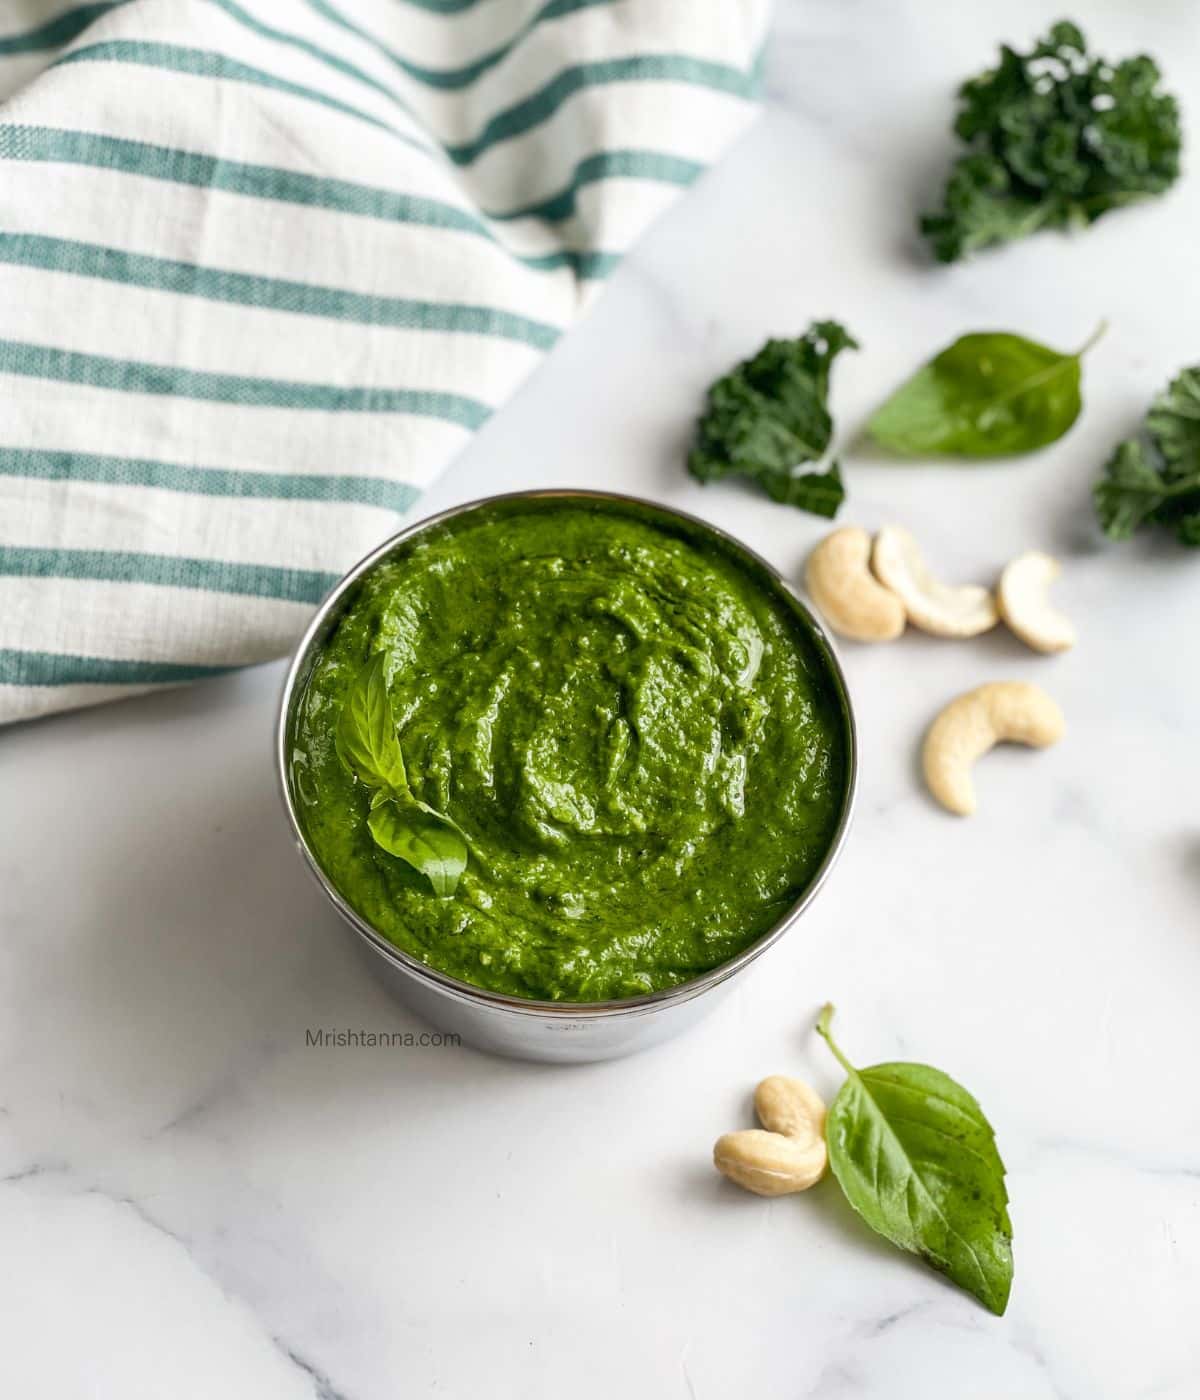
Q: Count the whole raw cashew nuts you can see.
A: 3